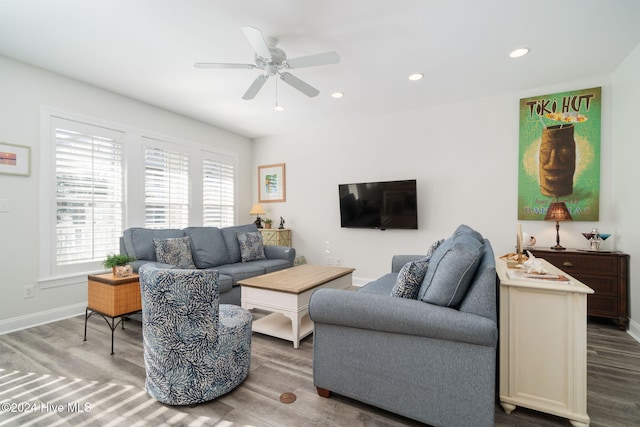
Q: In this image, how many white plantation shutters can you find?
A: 3